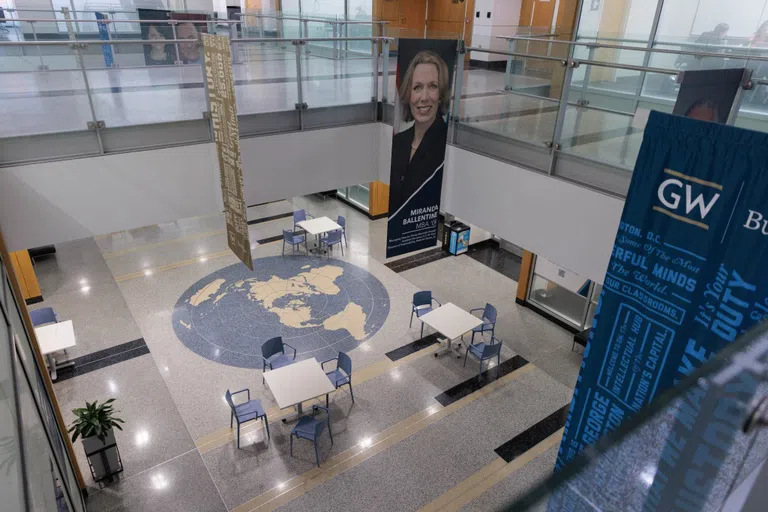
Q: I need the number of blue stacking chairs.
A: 12